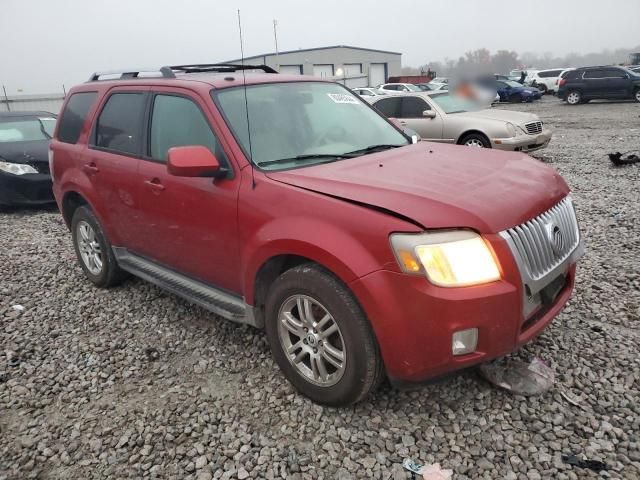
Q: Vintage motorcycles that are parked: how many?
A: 0